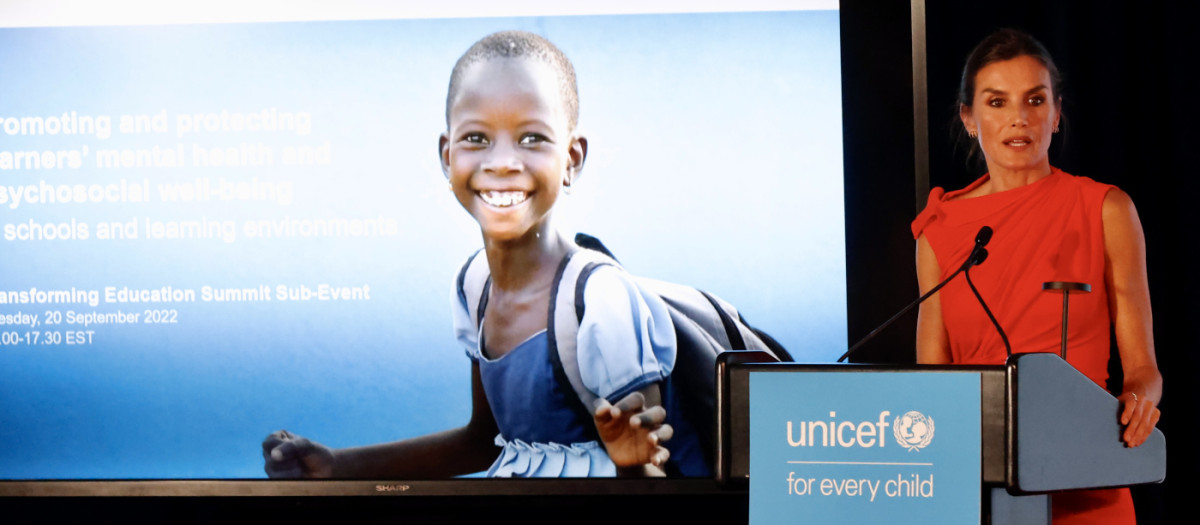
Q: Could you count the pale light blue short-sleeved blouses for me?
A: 1